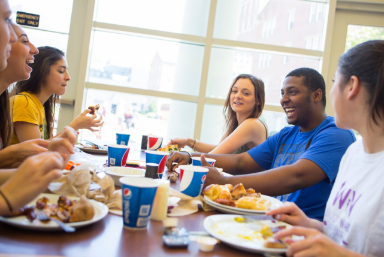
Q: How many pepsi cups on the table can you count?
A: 7